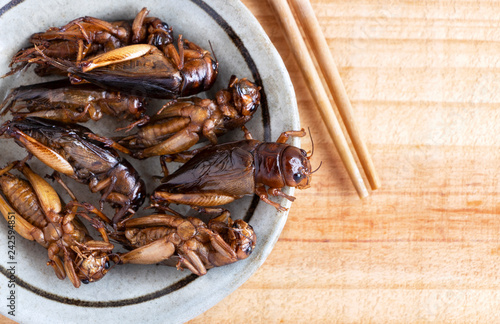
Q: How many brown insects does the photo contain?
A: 8